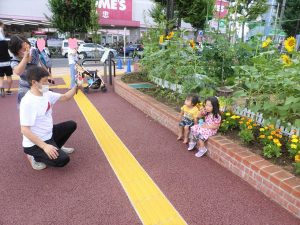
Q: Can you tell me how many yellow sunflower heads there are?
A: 6